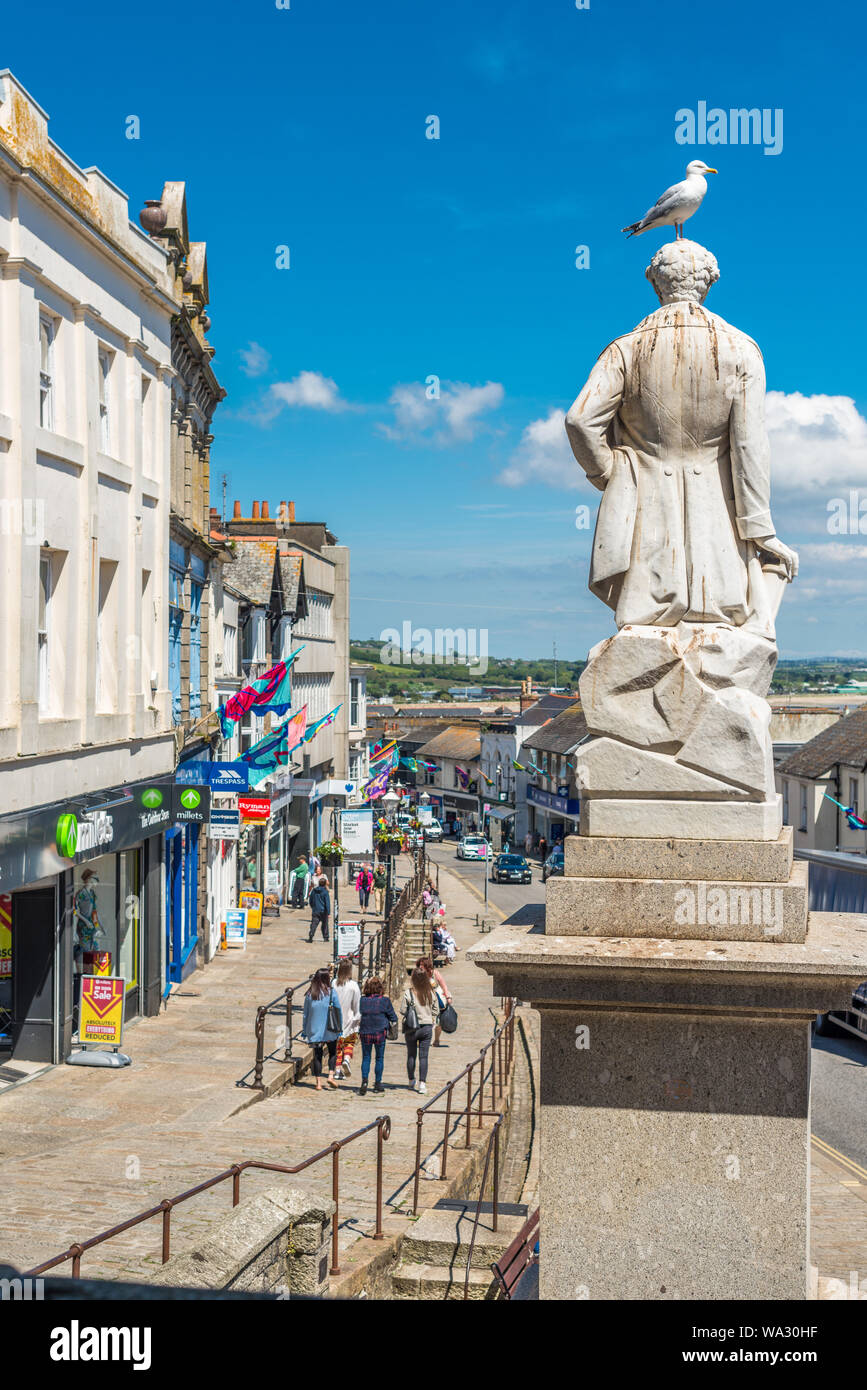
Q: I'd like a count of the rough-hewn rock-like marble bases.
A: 1